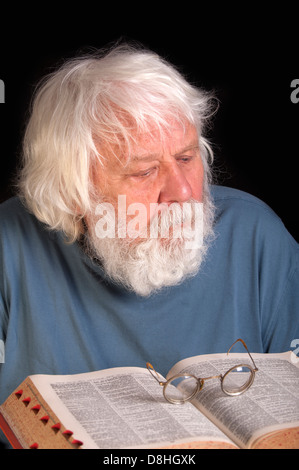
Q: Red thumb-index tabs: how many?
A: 8